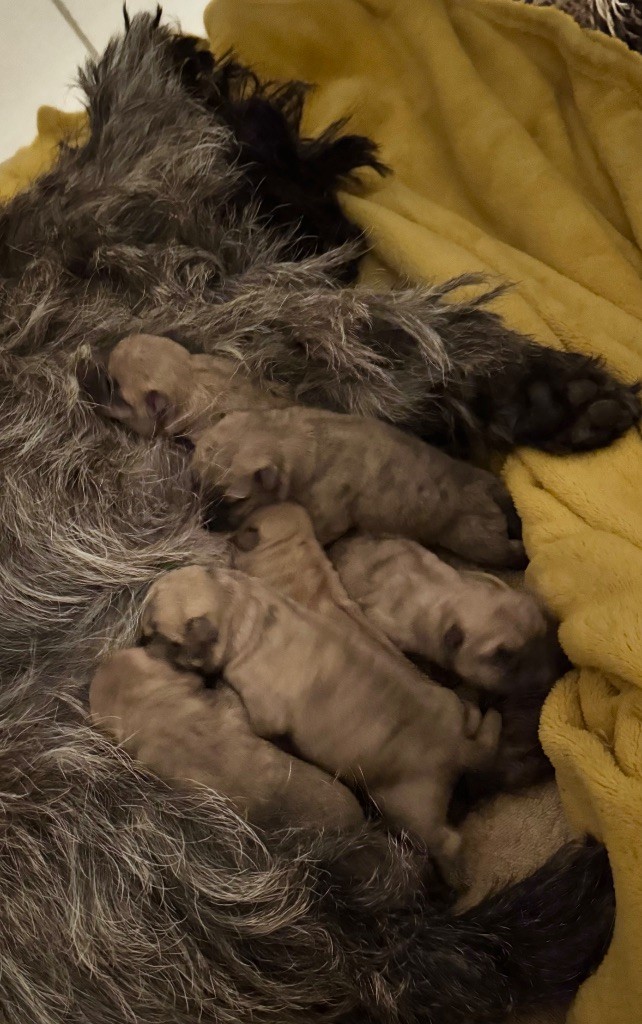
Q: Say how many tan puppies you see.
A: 6